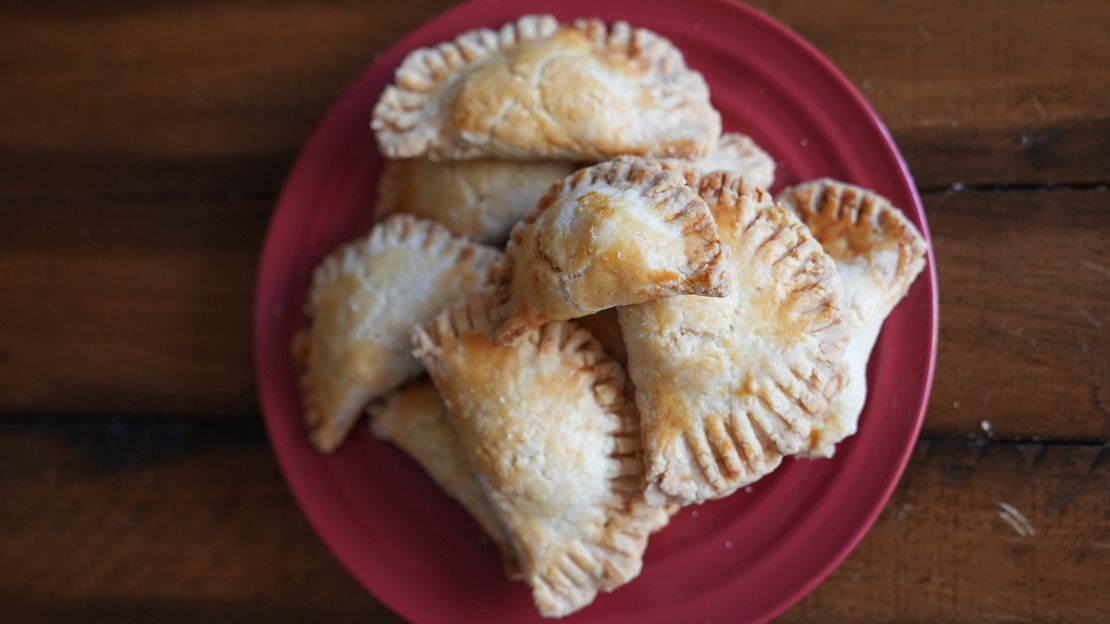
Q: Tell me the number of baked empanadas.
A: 8